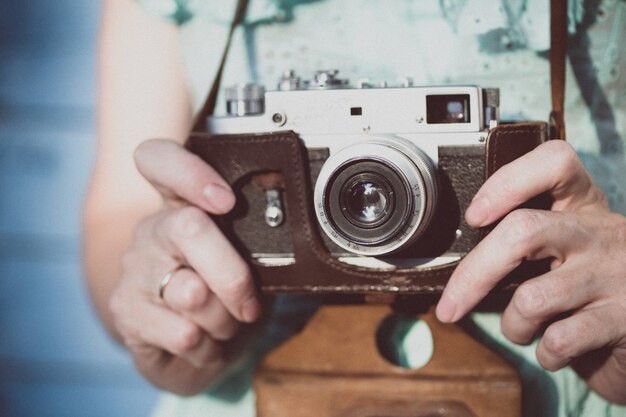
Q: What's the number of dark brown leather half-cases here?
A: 1